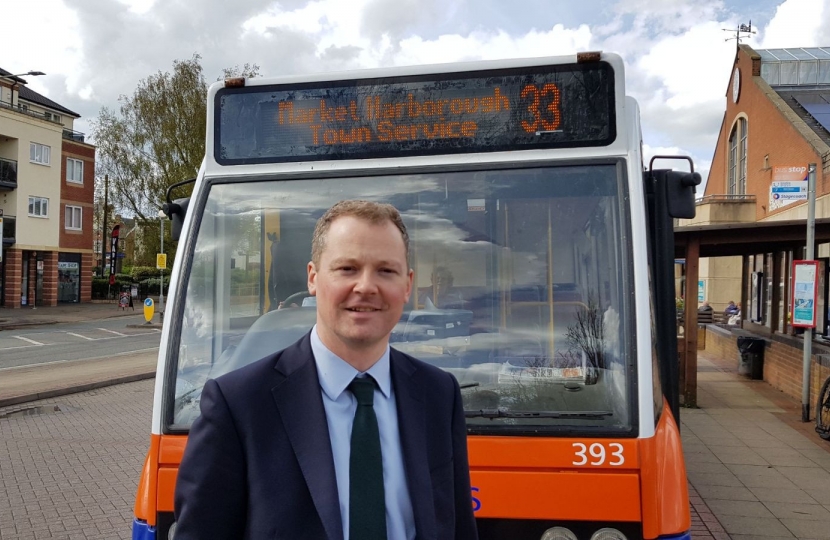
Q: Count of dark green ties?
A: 1